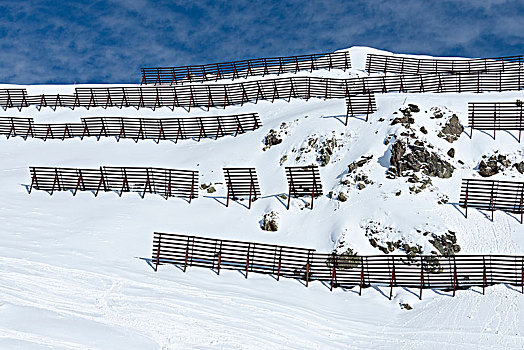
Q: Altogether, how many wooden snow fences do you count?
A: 11